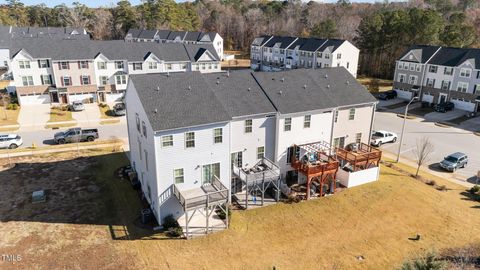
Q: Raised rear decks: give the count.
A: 4